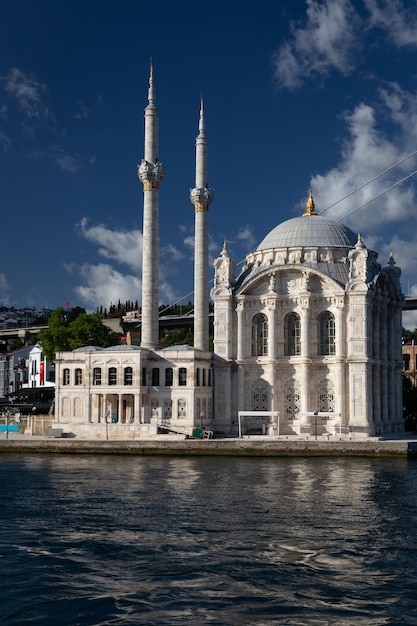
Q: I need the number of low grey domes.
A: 3